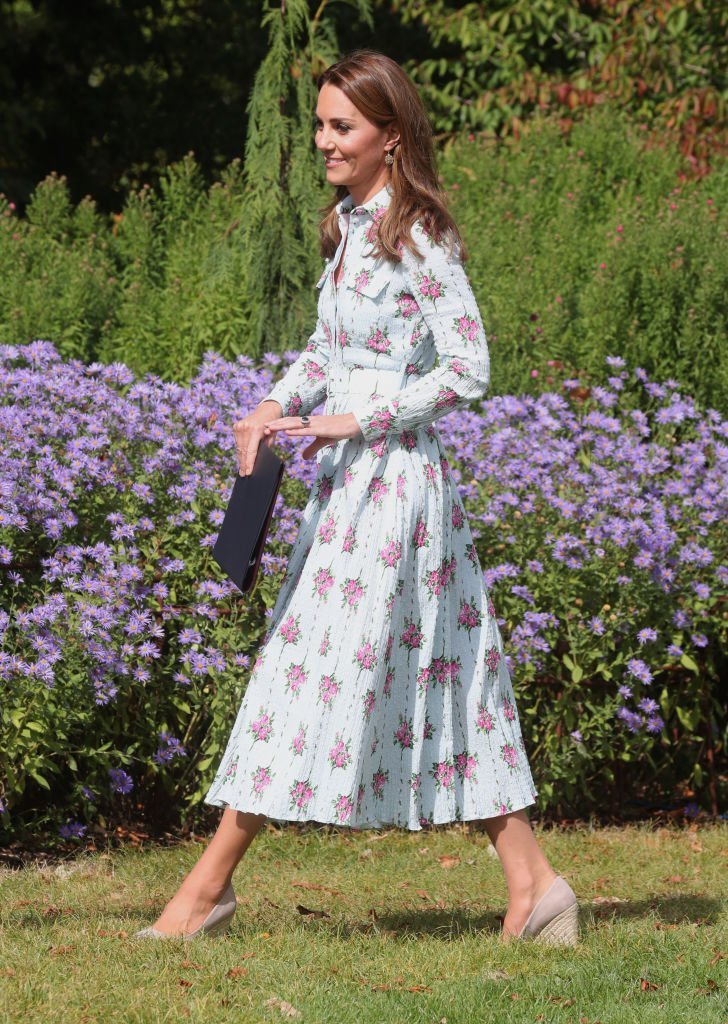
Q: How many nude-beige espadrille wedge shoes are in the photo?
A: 2